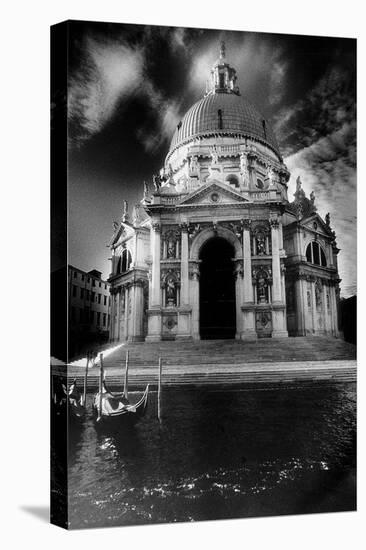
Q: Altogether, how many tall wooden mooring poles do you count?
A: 4